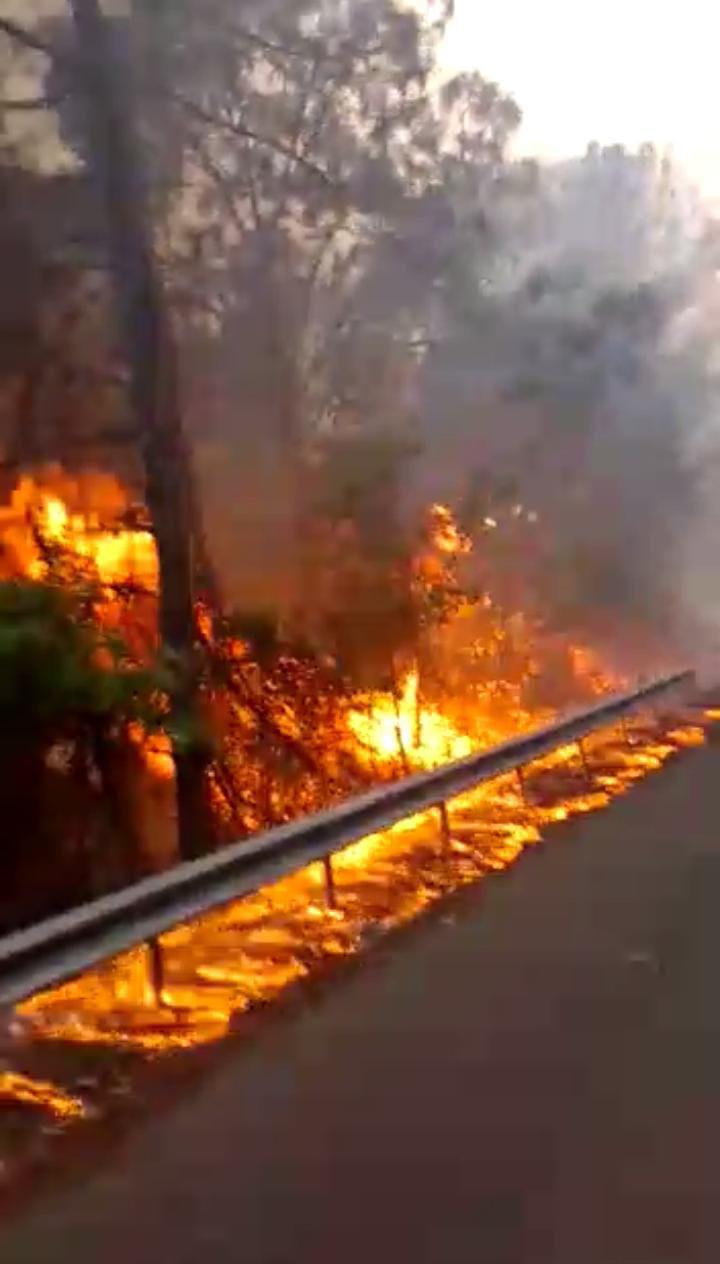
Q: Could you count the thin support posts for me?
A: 6